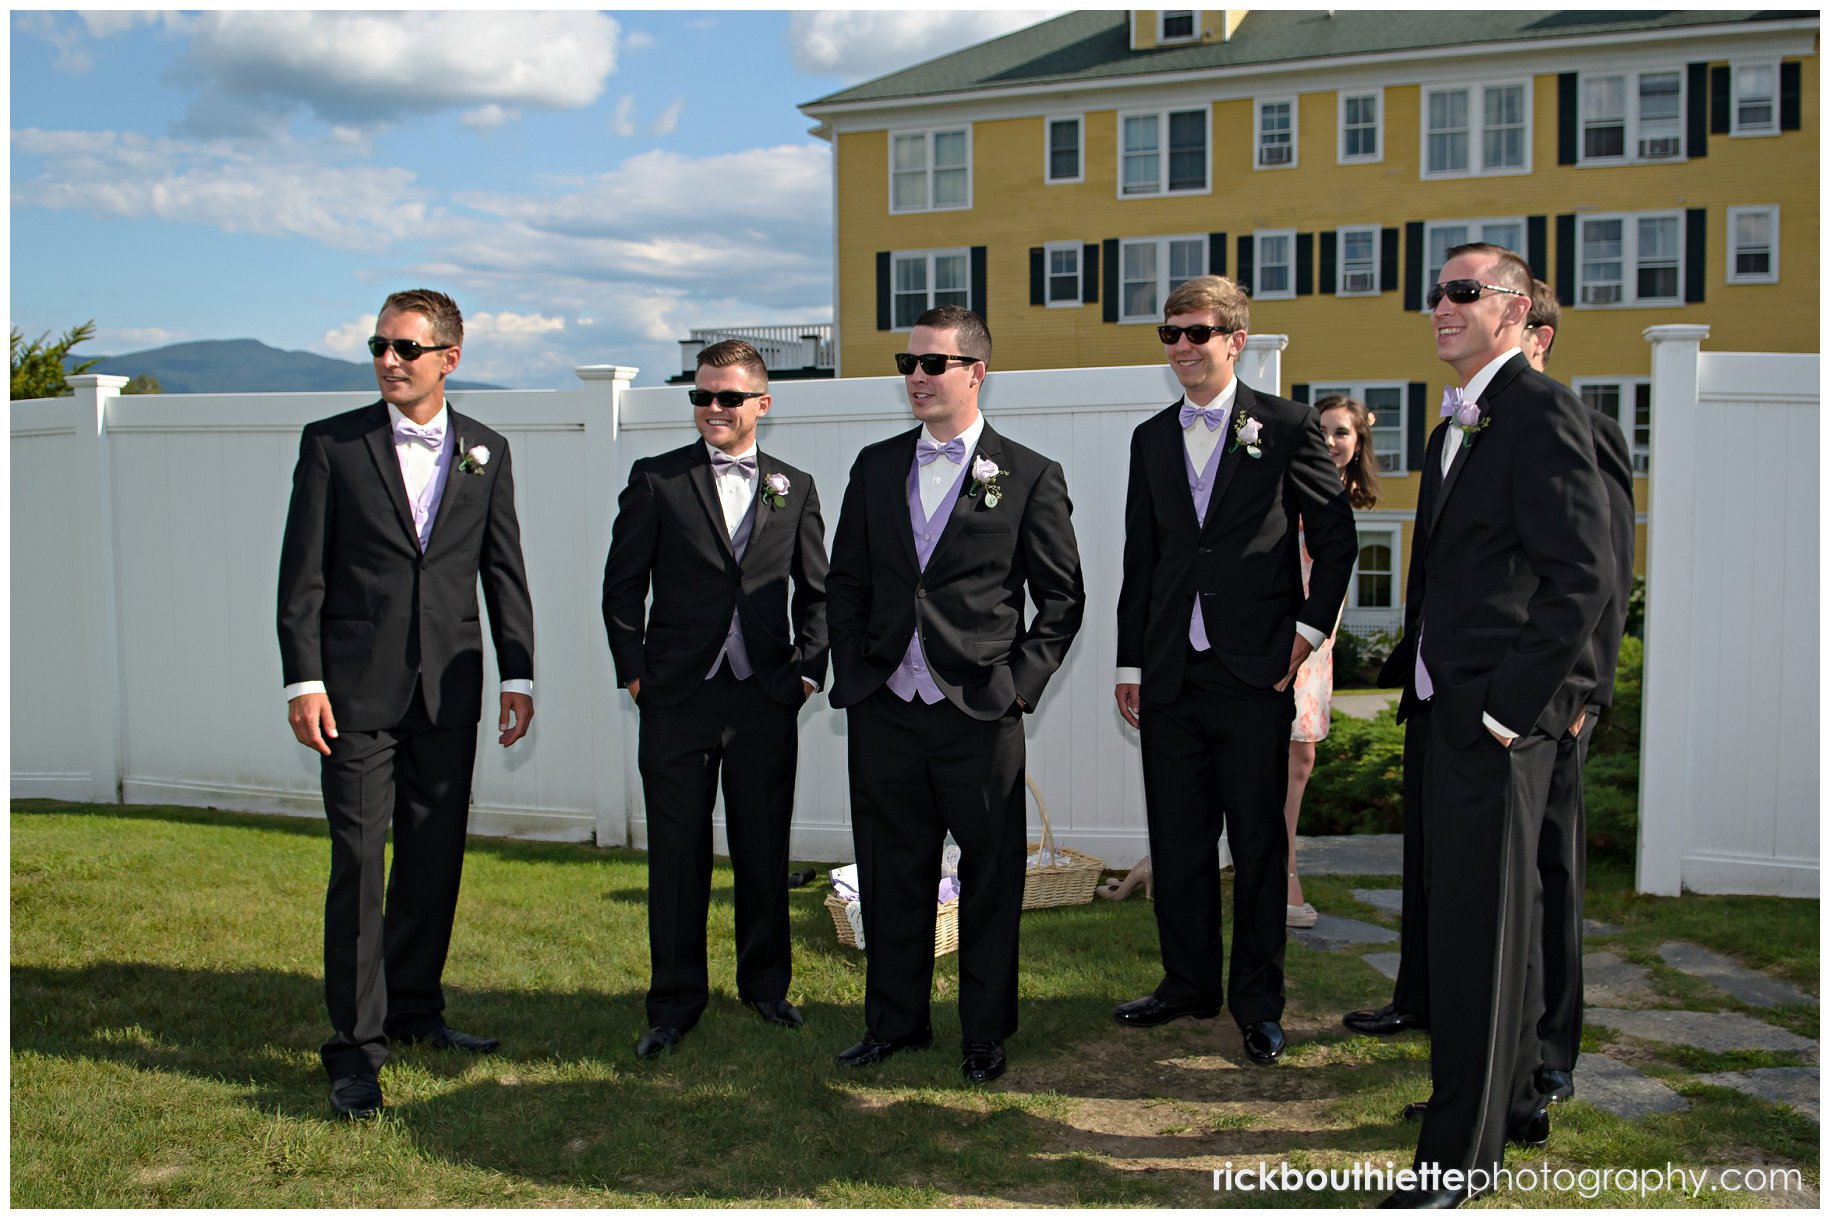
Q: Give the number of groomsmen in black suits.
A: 6